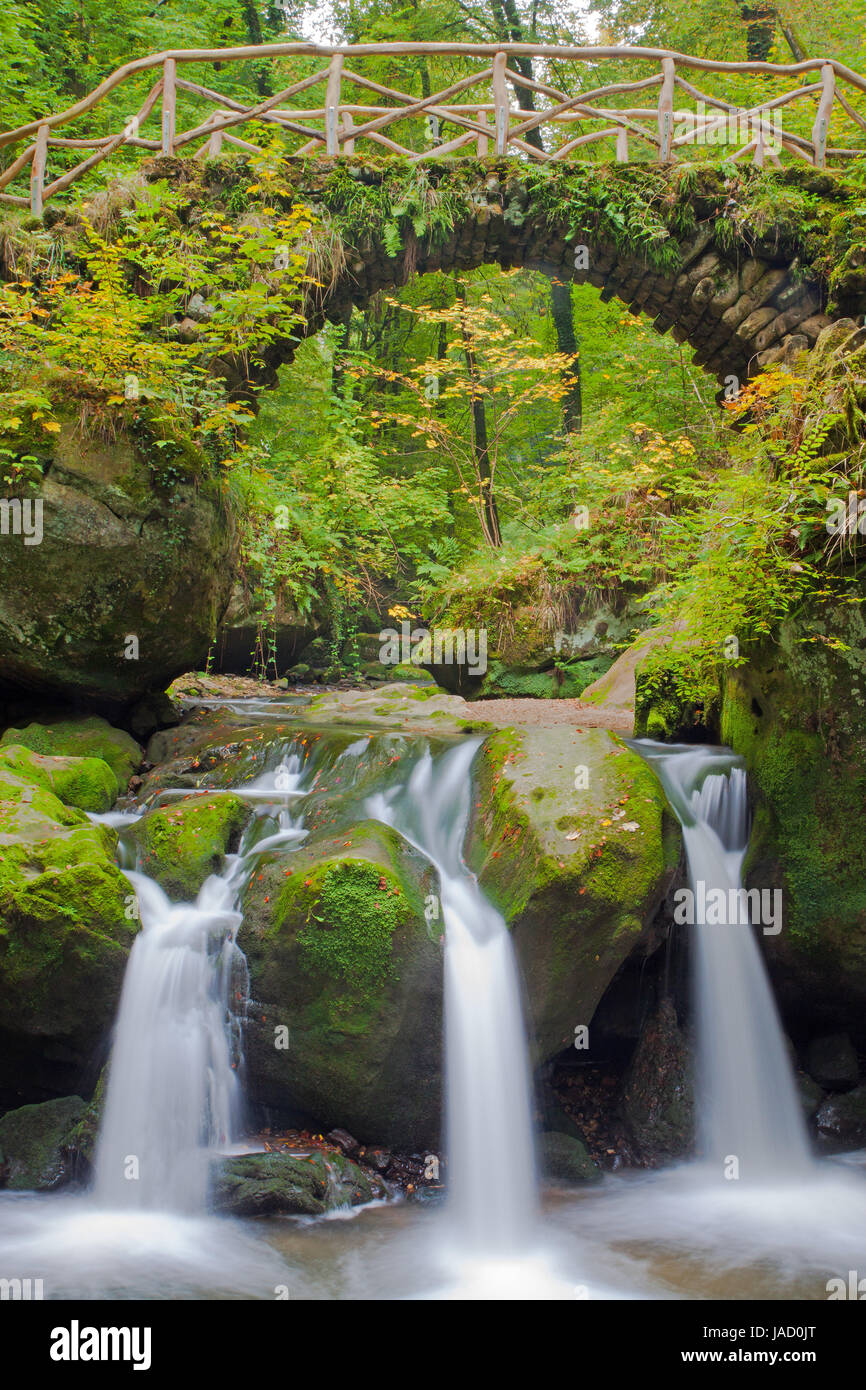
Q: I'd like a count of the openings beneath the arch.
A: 1